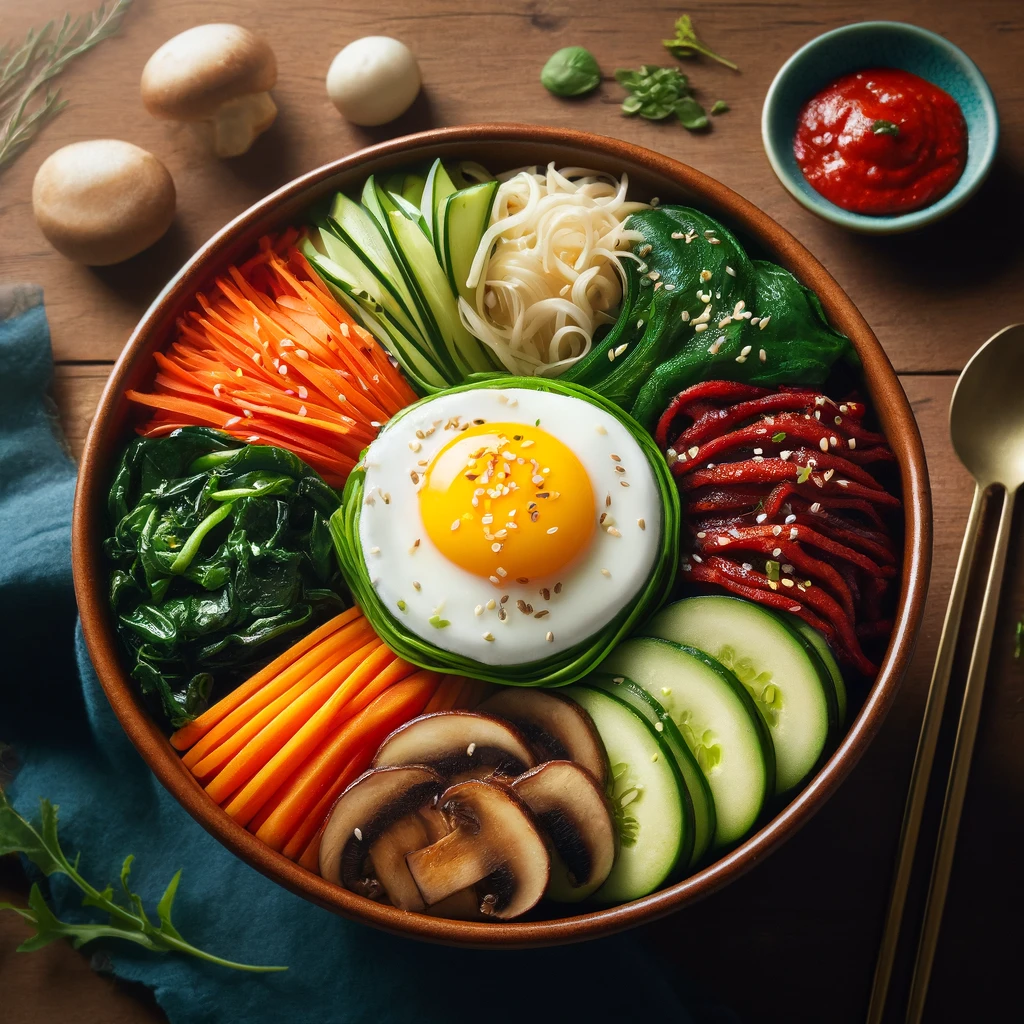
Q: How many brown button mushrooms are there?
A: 2